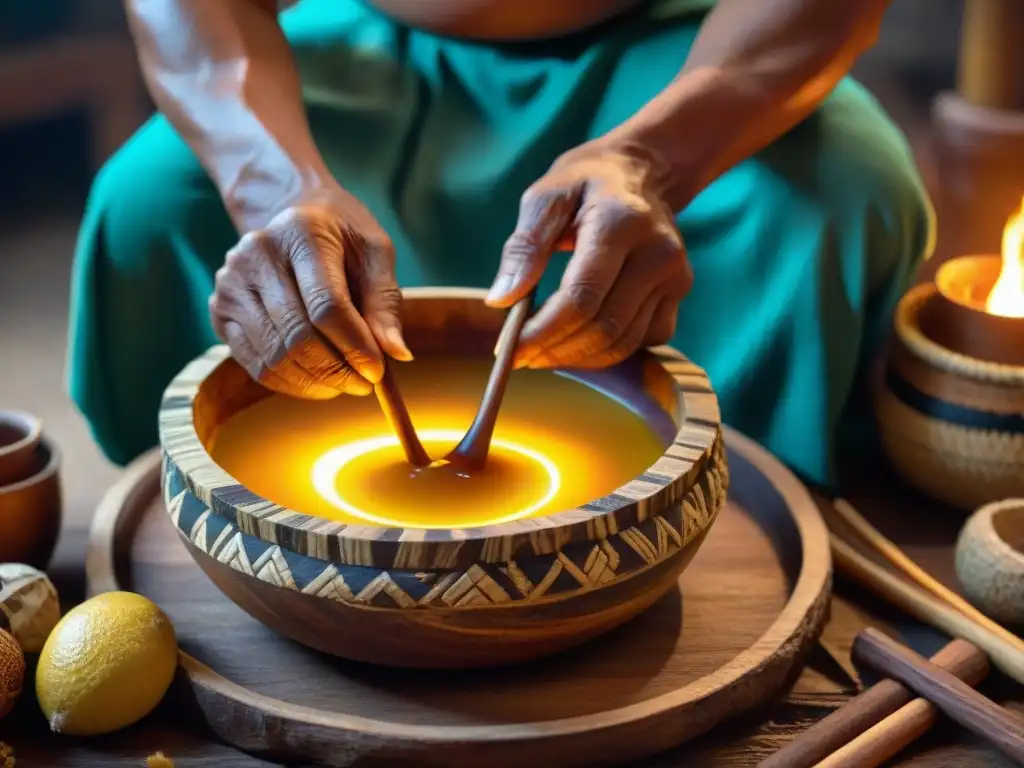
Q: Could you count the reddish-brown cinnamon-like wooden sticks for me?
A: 3